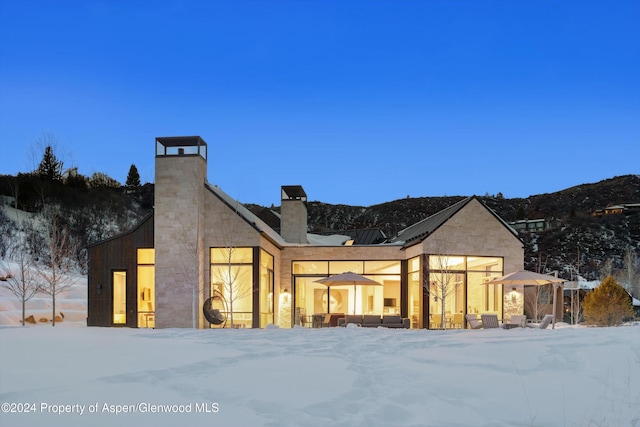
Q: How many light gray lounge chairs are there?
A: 4